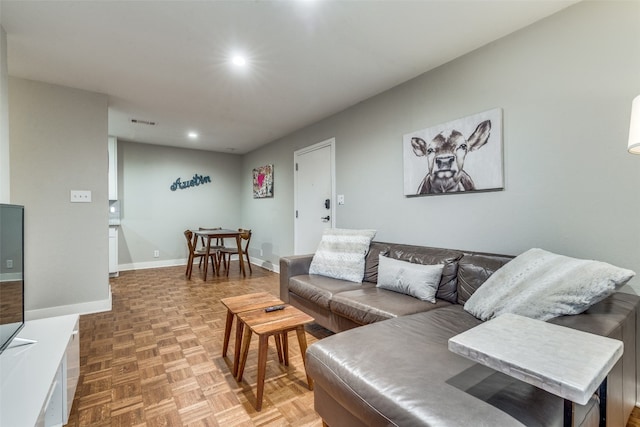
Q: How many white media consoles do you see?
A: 1